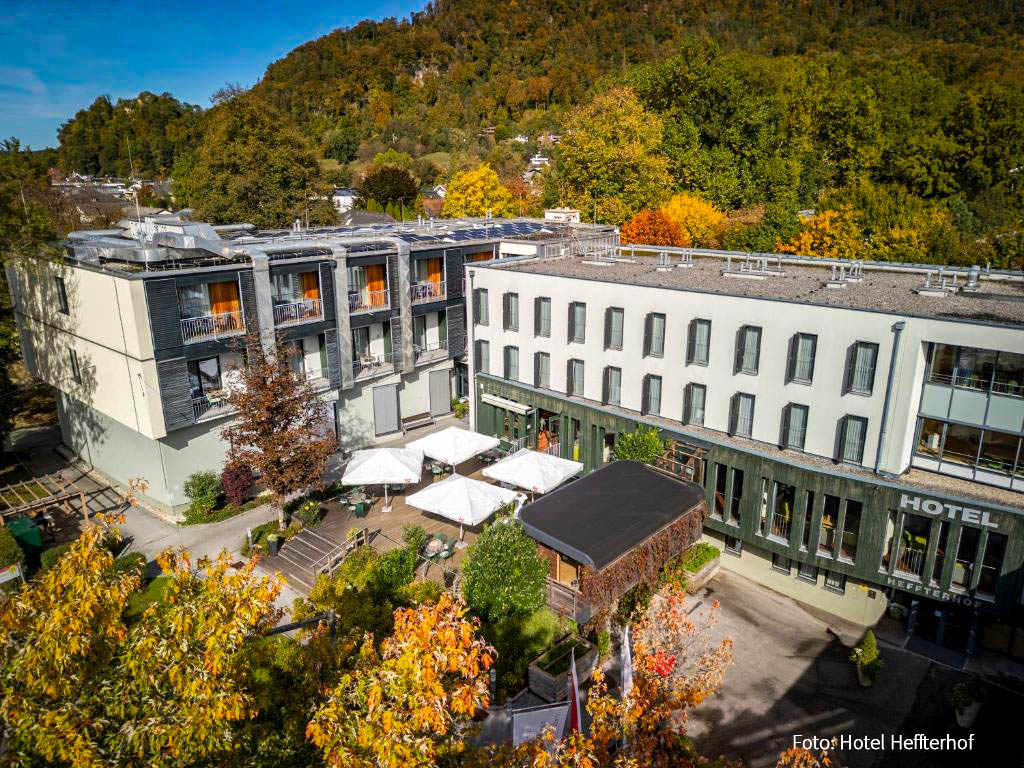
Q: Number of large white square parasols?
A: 4